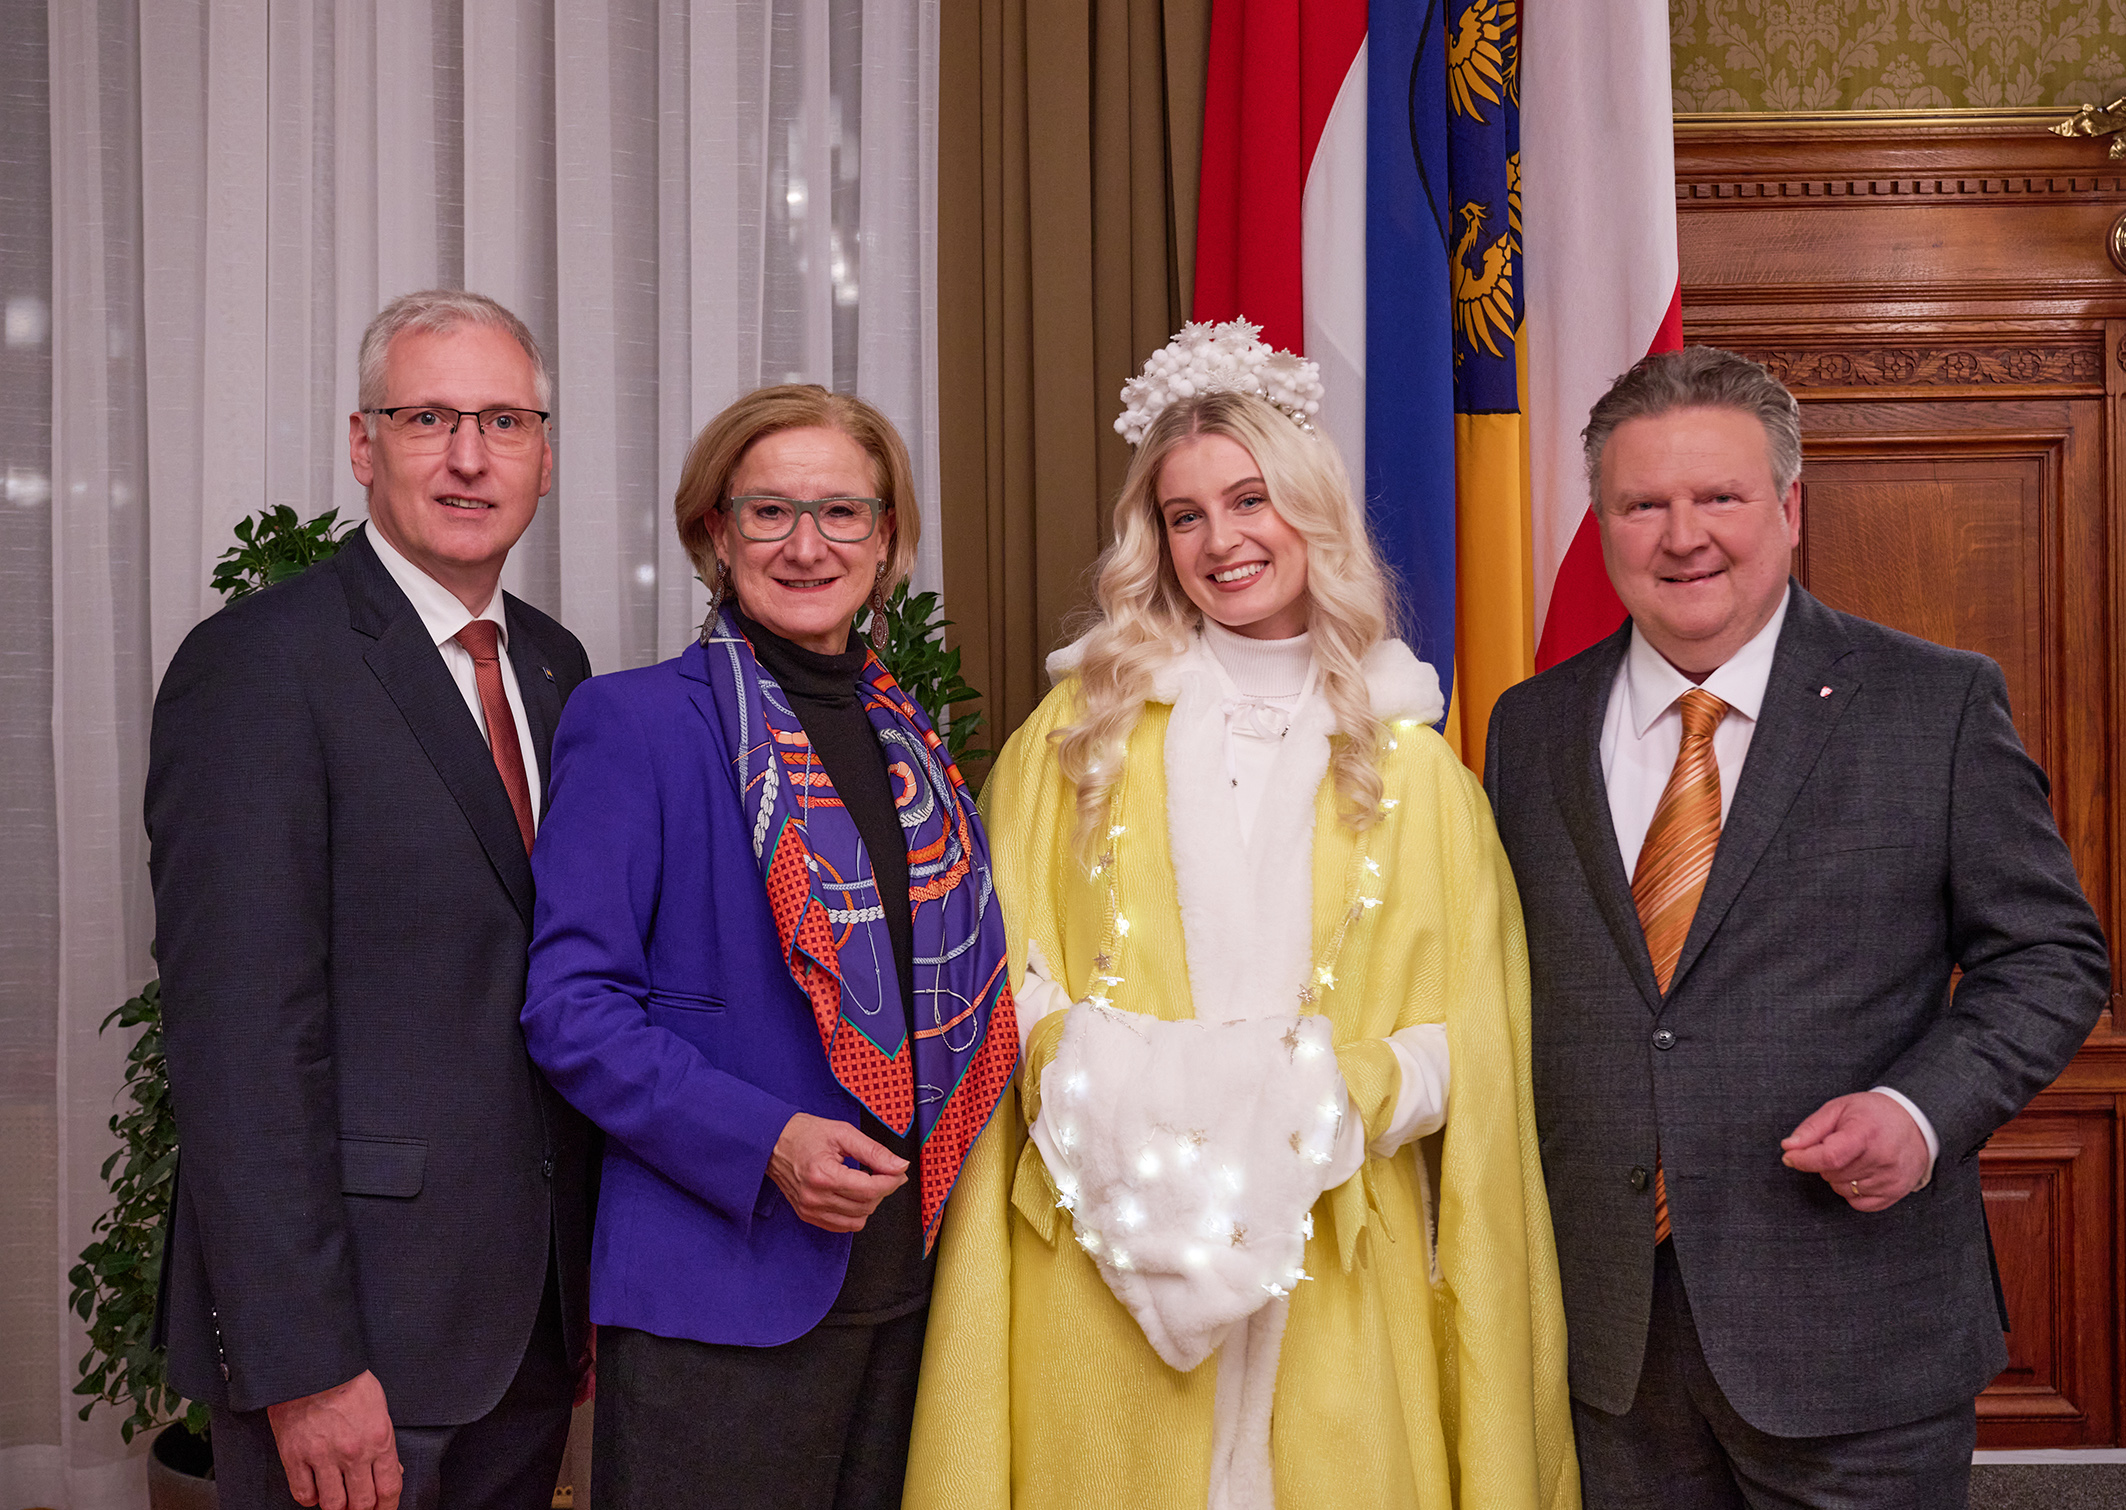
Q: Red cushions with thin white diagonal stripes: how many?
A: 0